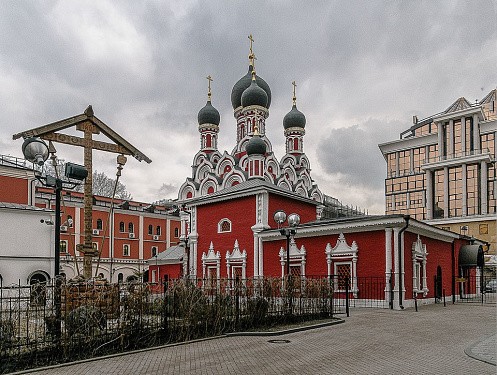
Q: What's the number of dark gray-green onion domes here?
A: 5